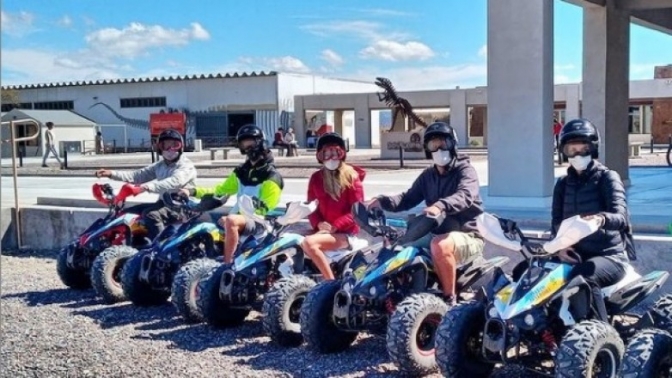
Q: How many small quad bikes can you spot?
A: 5